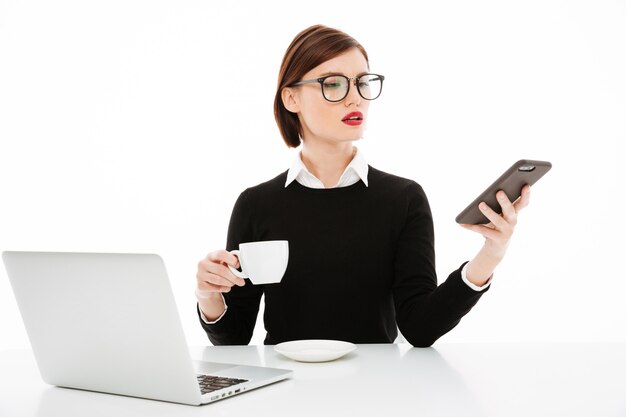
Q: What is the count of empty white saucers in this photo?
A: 1